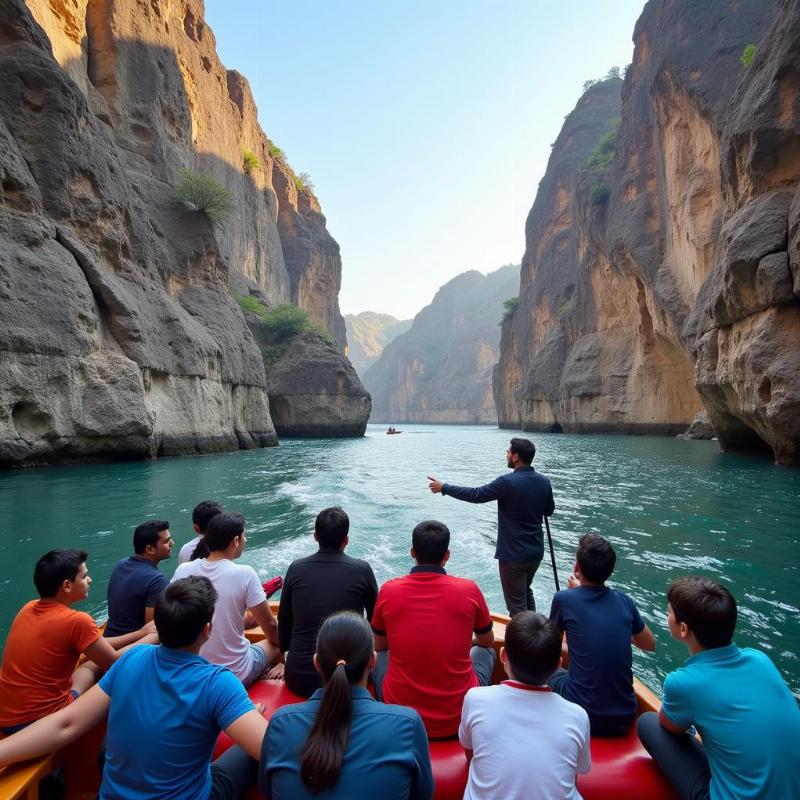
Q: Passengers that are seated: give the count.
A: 11